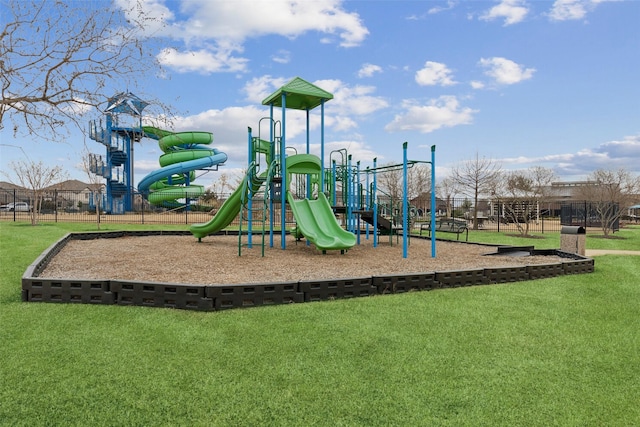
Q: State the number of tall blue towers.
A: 1